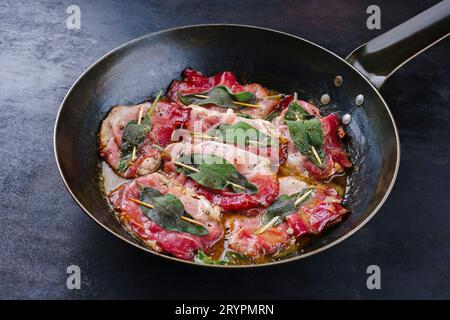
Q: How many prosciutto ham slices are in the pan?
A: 7